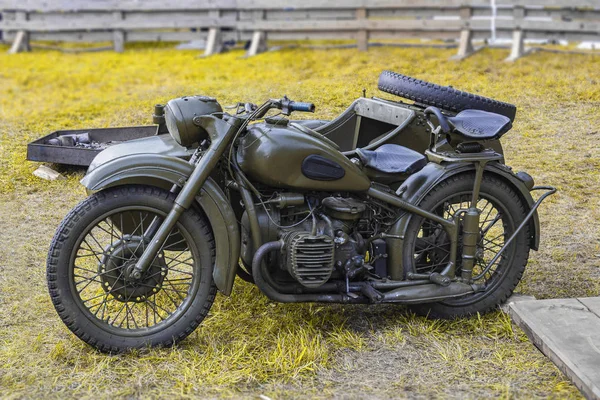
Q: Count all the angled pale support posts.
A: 5